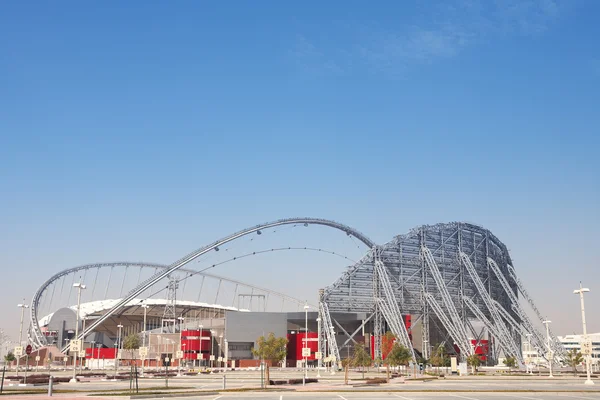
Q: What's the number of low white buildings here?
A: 1